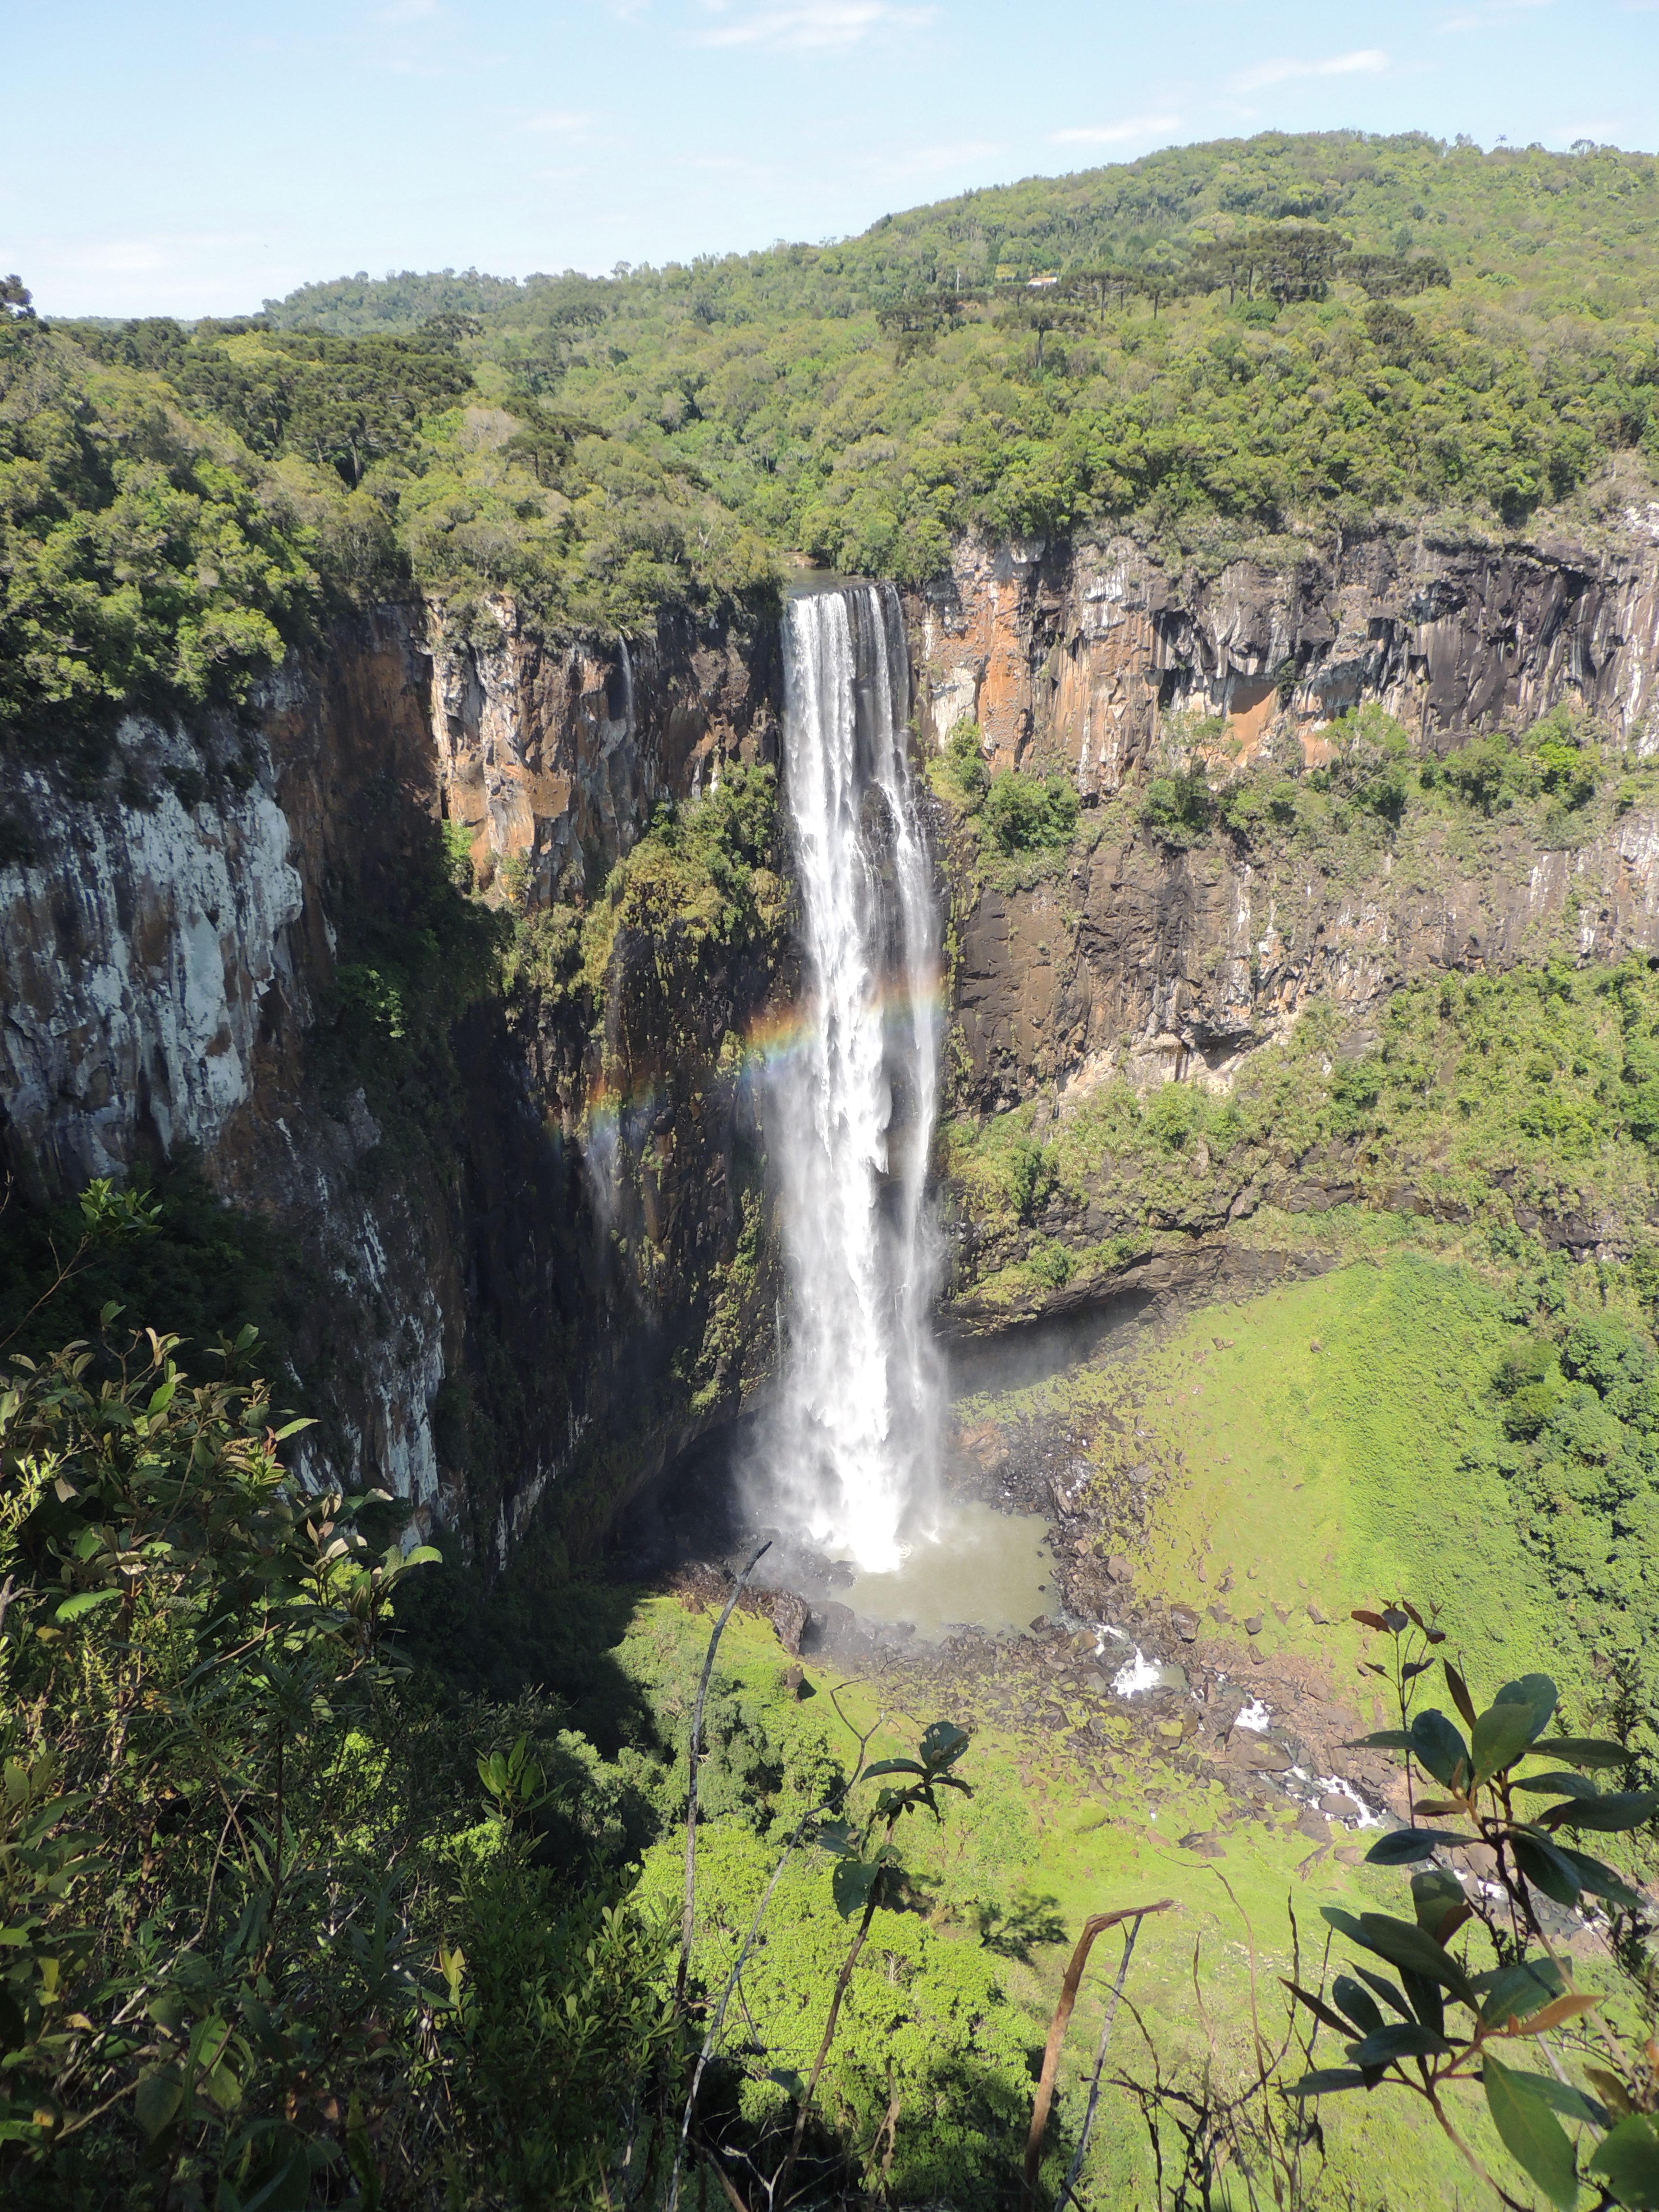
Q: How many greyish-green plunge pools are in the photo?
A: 1